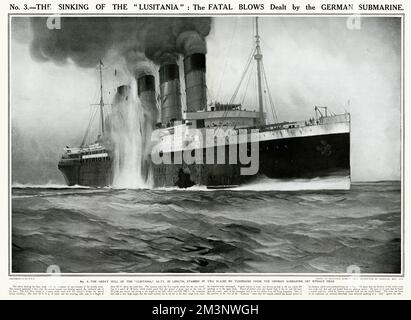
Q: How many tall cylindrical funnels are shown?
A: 4